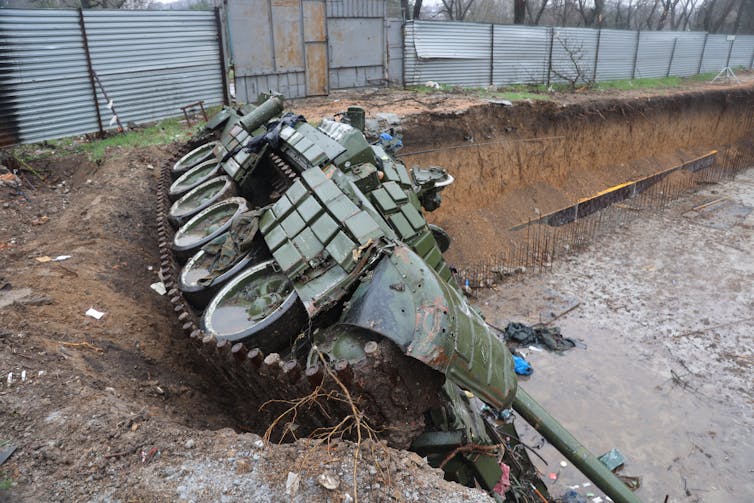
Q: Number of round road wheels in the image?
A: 6